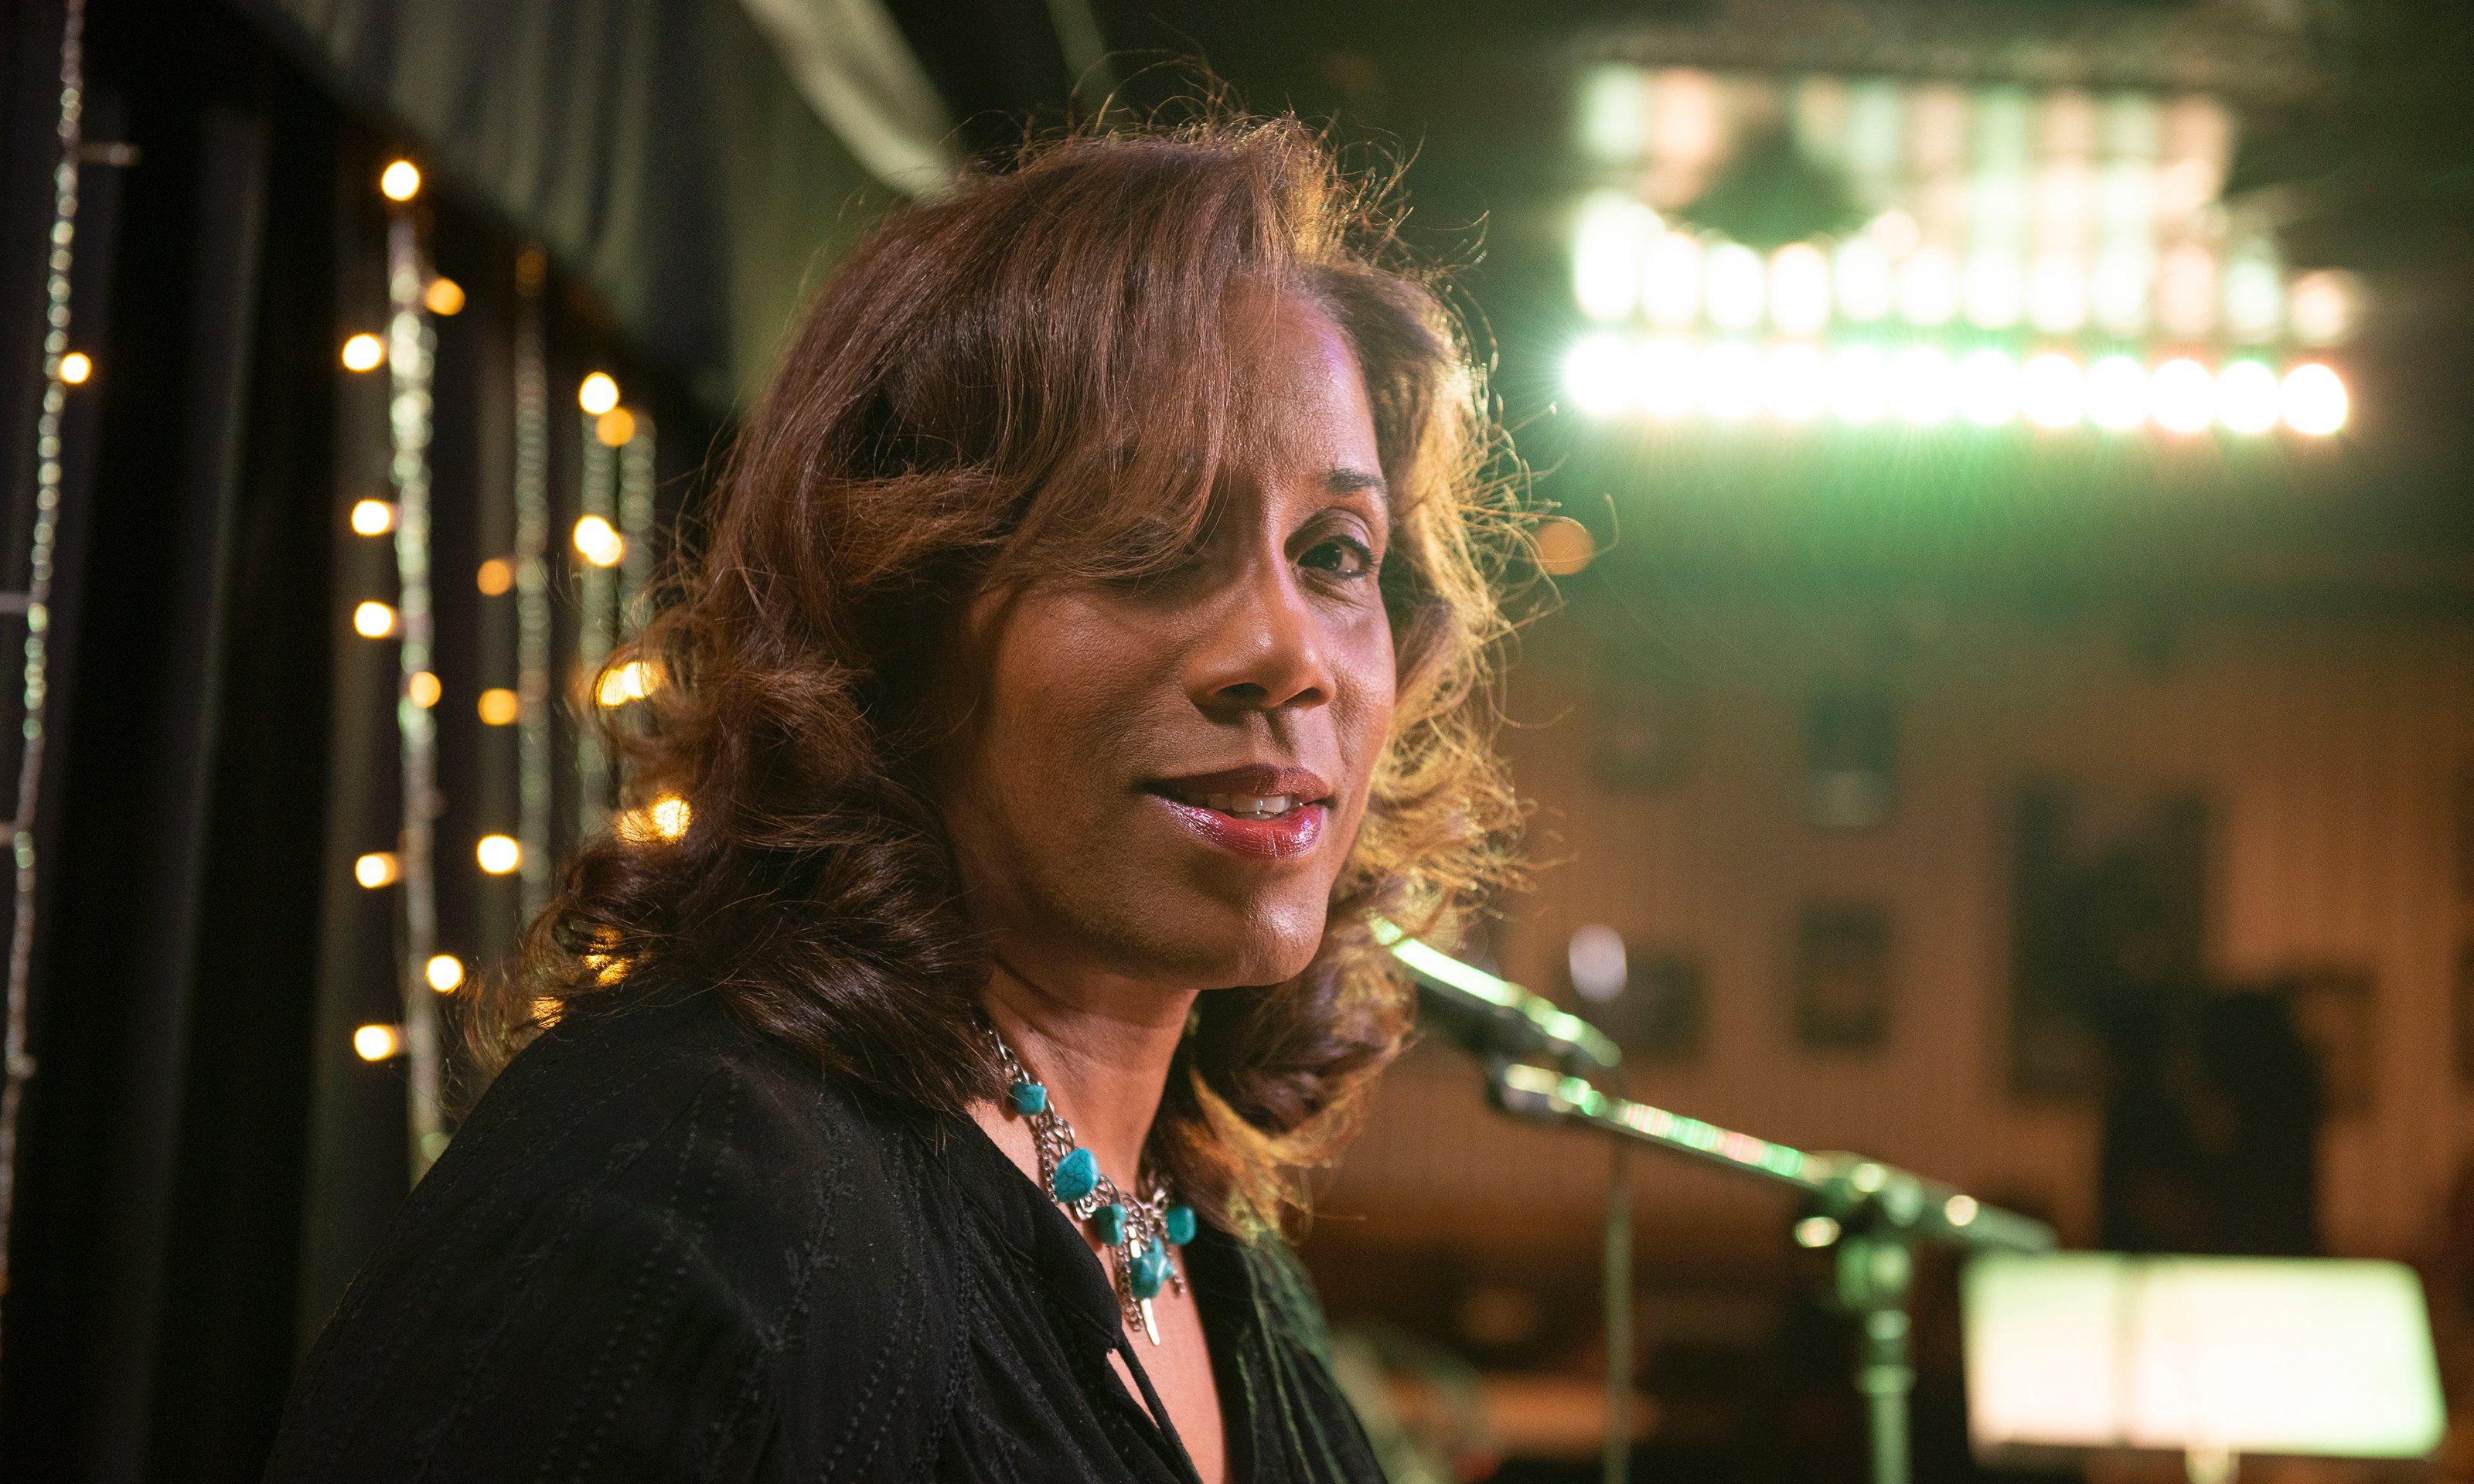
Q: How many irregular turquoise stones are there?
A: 5